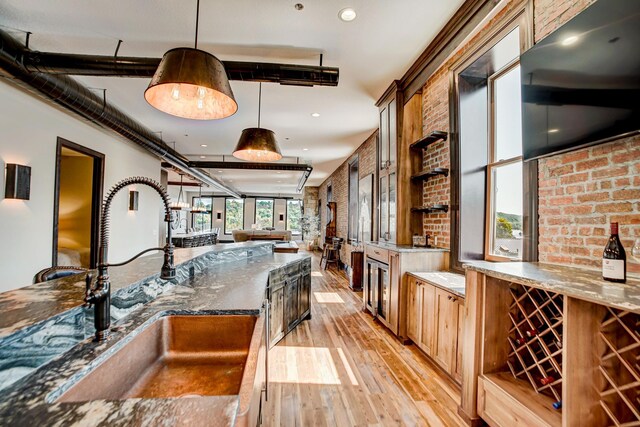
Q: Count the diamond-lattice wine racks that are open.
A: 2